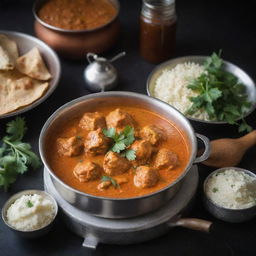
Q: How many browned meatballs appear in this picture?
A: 10